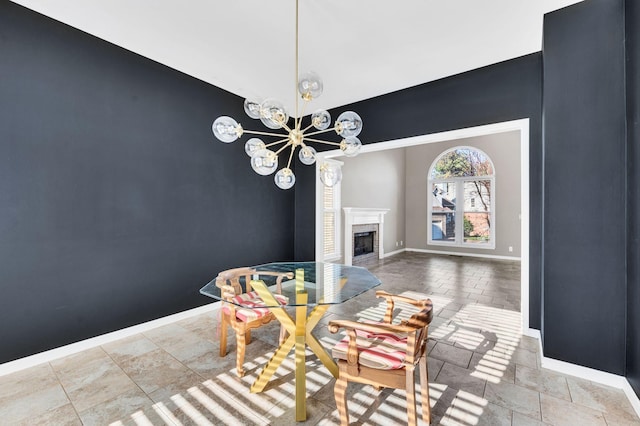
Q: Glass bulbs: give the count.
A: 12